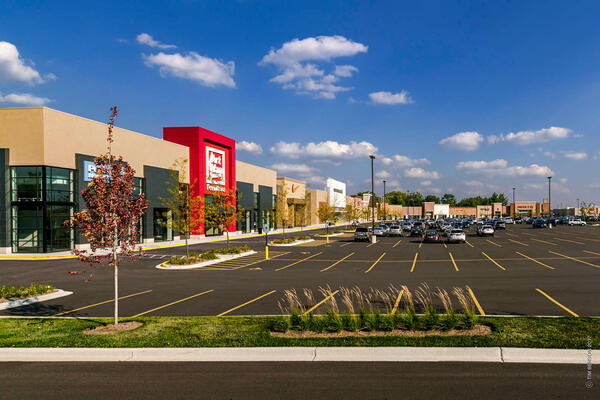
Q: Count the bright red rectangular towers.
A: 1